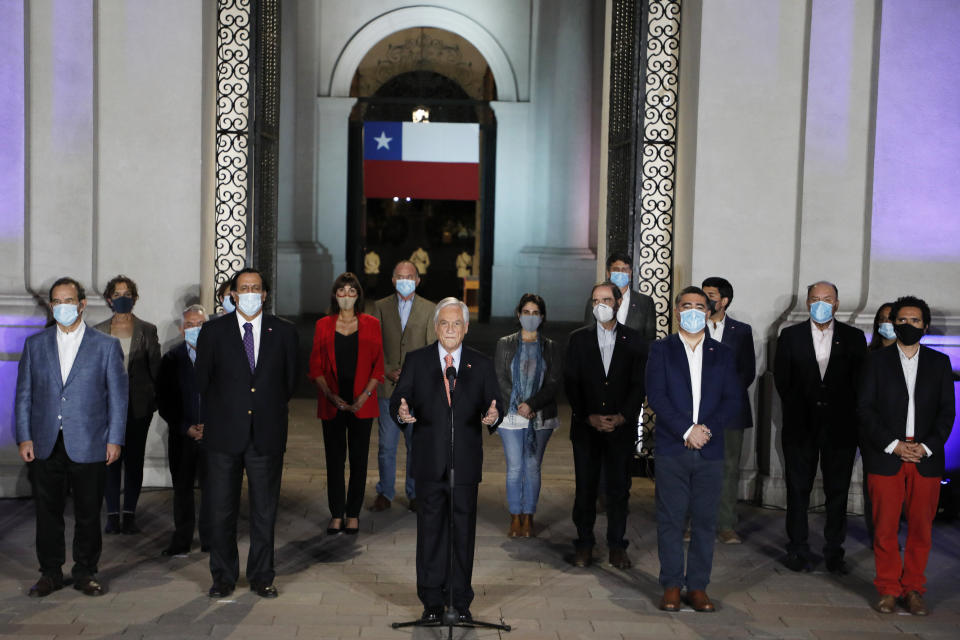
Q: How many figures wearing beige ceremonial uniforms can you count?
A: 3